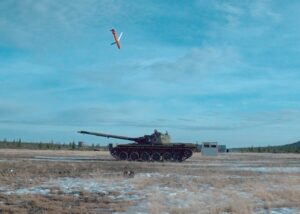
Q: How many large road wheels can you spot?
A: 6